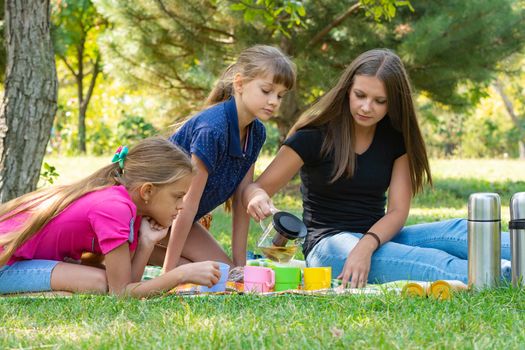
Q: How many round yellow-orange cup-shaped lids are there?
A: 2